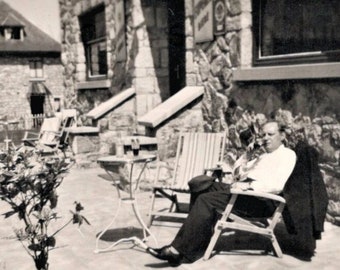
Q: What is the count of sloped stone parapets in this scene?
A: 2